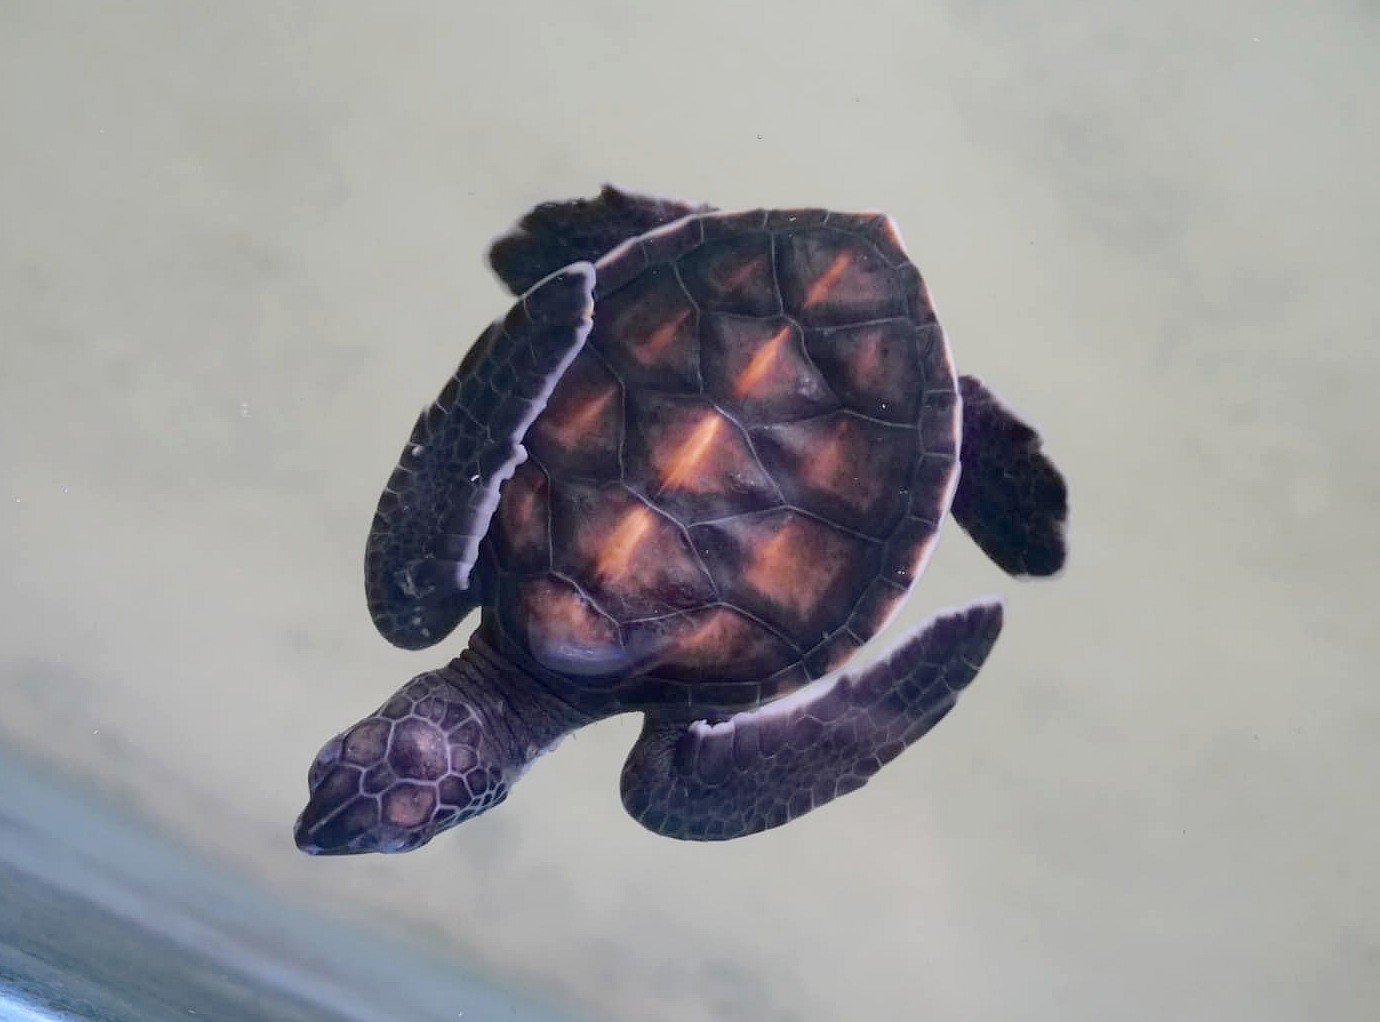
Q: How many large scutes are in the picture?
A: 13